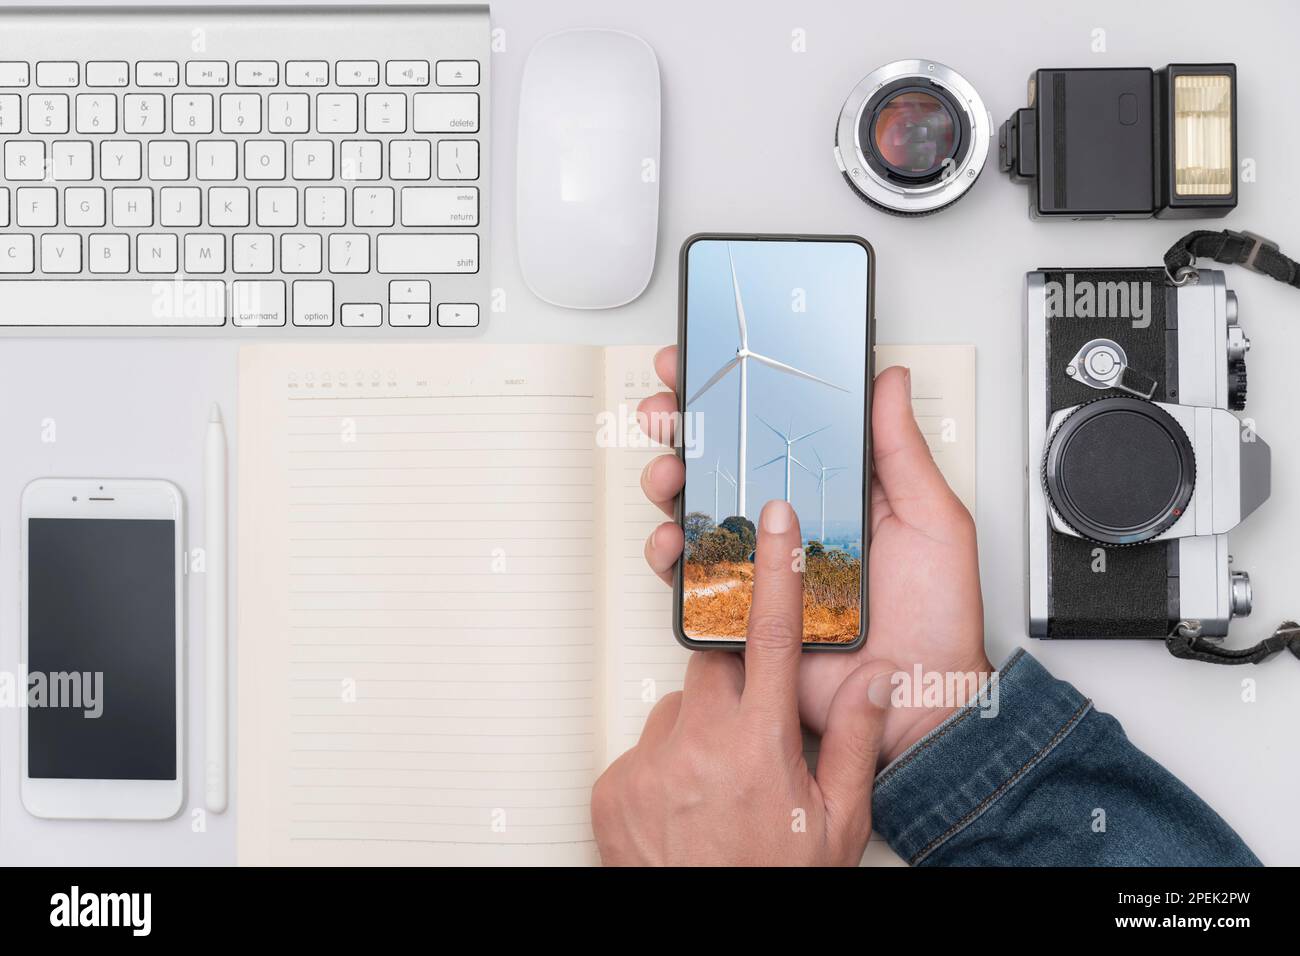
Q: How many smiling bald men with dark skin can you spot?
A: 0